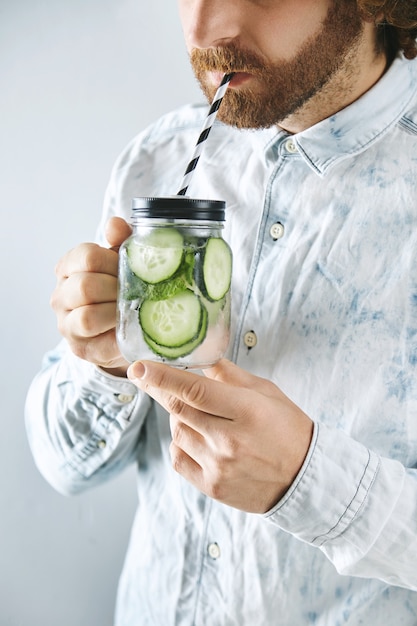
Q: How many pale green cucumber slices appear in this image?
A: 4